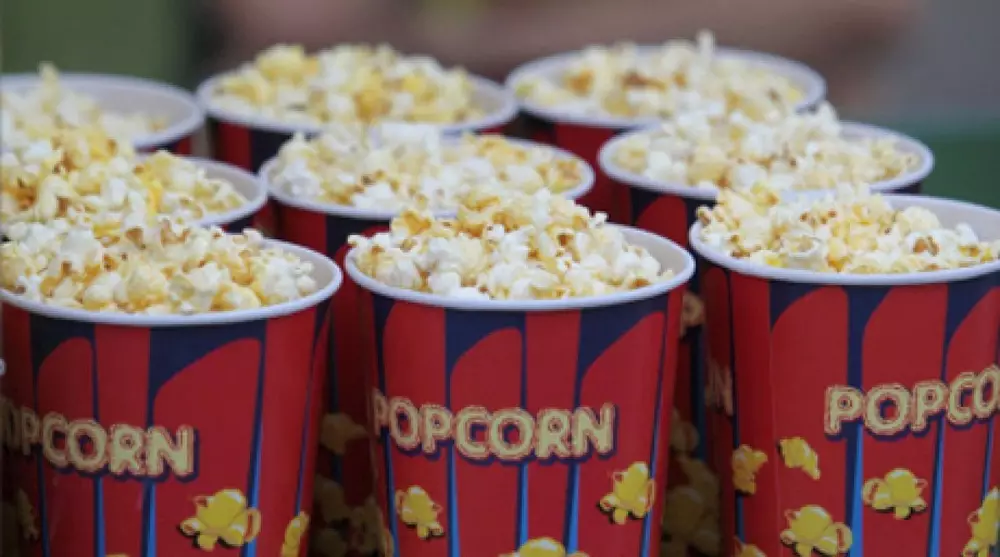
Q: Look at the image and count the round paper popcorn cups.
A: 9